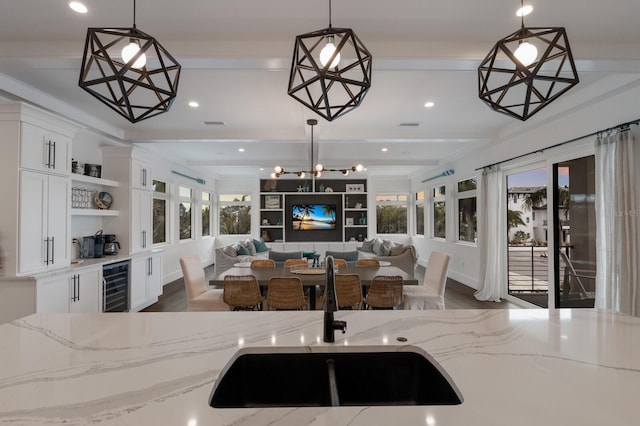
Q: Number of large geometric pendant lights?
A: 3